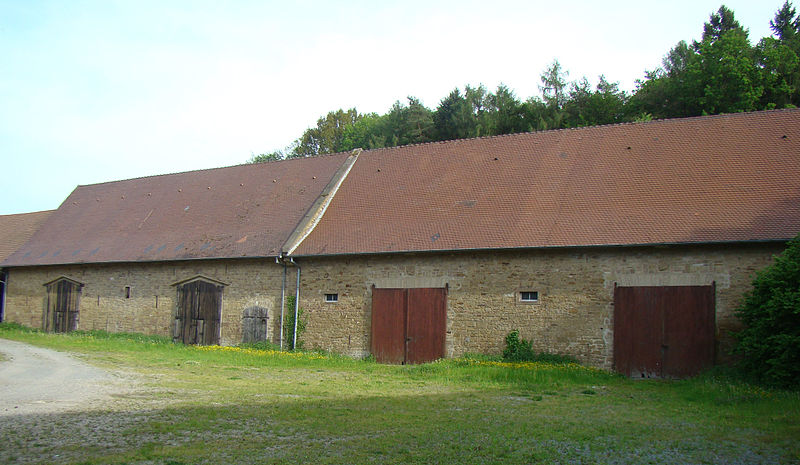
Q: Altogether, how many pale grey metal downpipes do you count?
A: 2